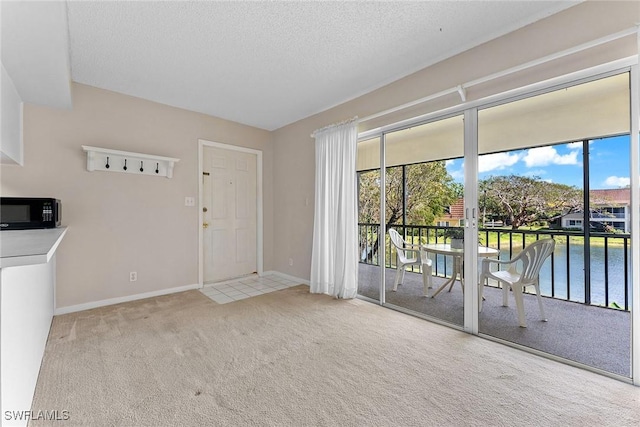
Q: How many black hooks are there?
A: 4